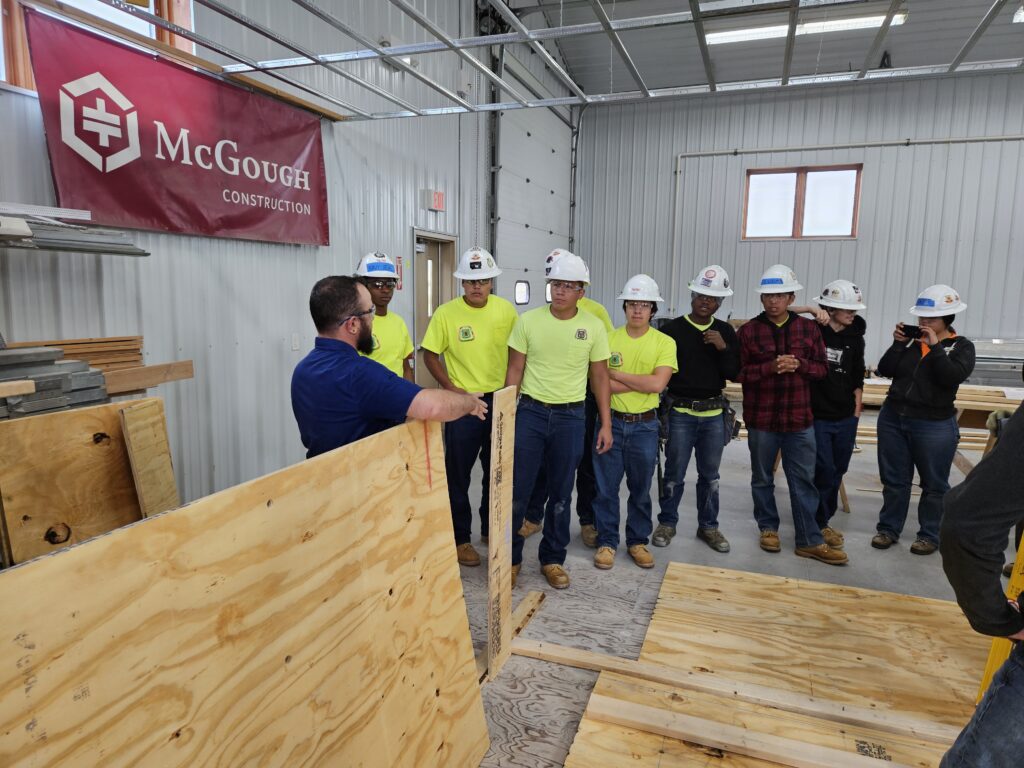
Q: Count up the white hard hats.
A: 9